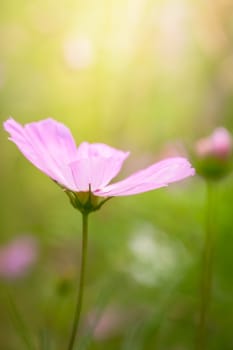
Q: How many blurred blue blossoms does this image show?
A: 0